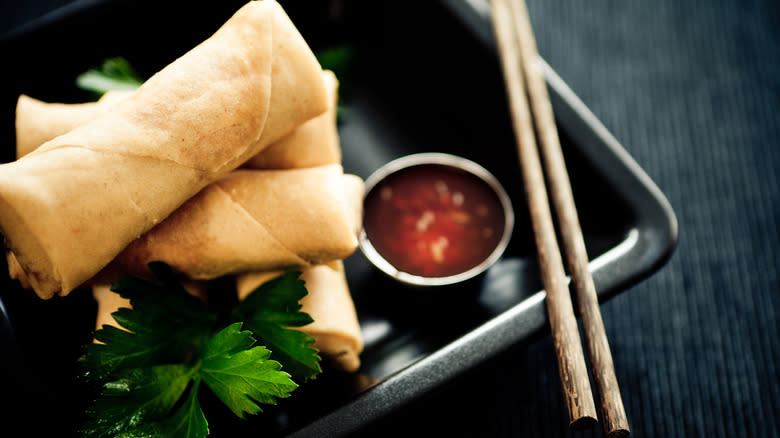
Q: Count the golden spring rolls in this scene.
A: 5